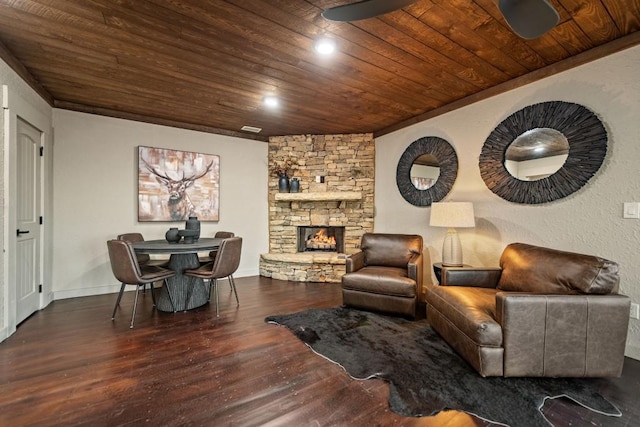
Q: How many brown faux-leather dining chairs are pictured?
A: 4